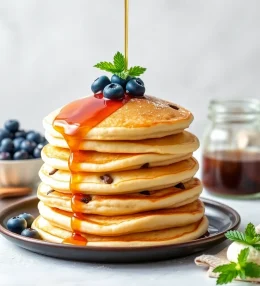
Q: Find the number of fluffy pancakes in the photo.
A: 7